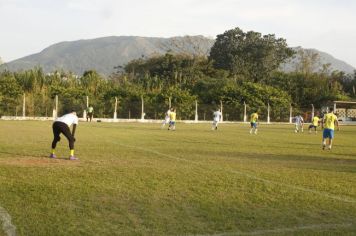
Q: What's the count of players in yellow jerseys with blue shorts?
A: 4